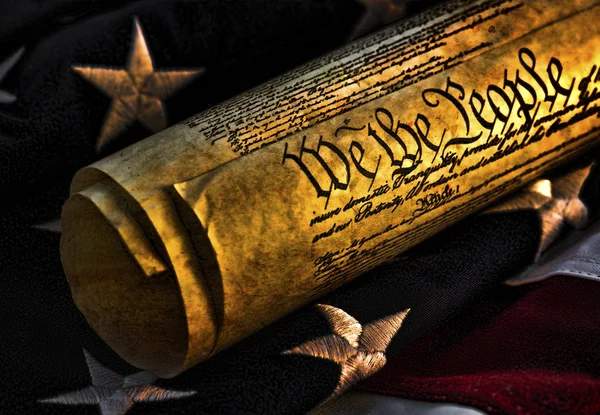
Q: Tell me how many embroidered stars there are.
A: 7